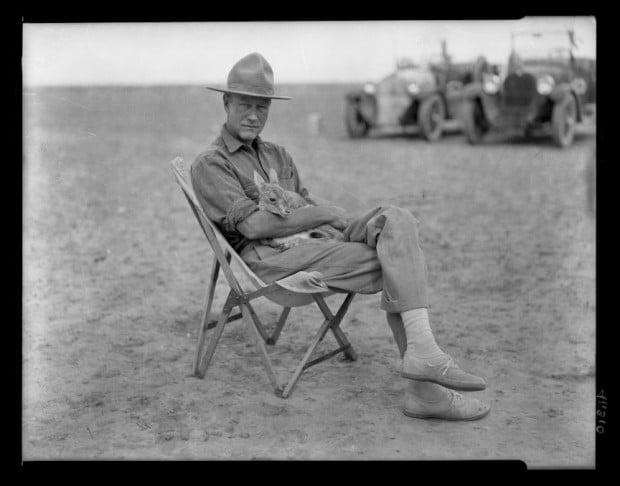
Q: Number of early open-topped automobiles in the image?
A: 2